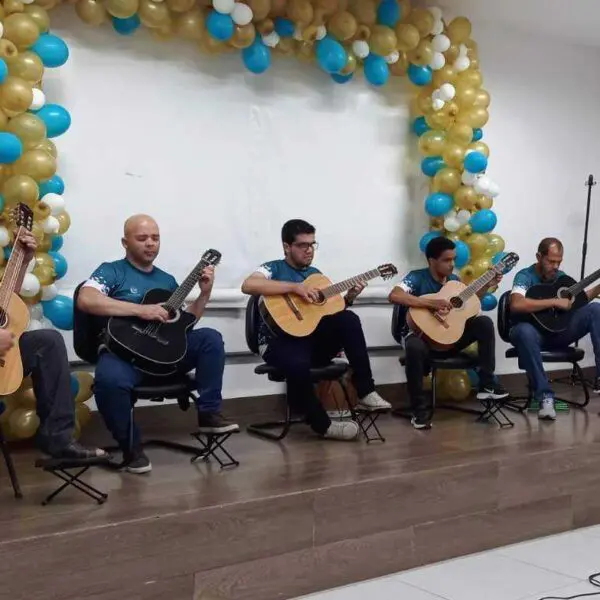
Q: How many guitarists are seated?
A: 5